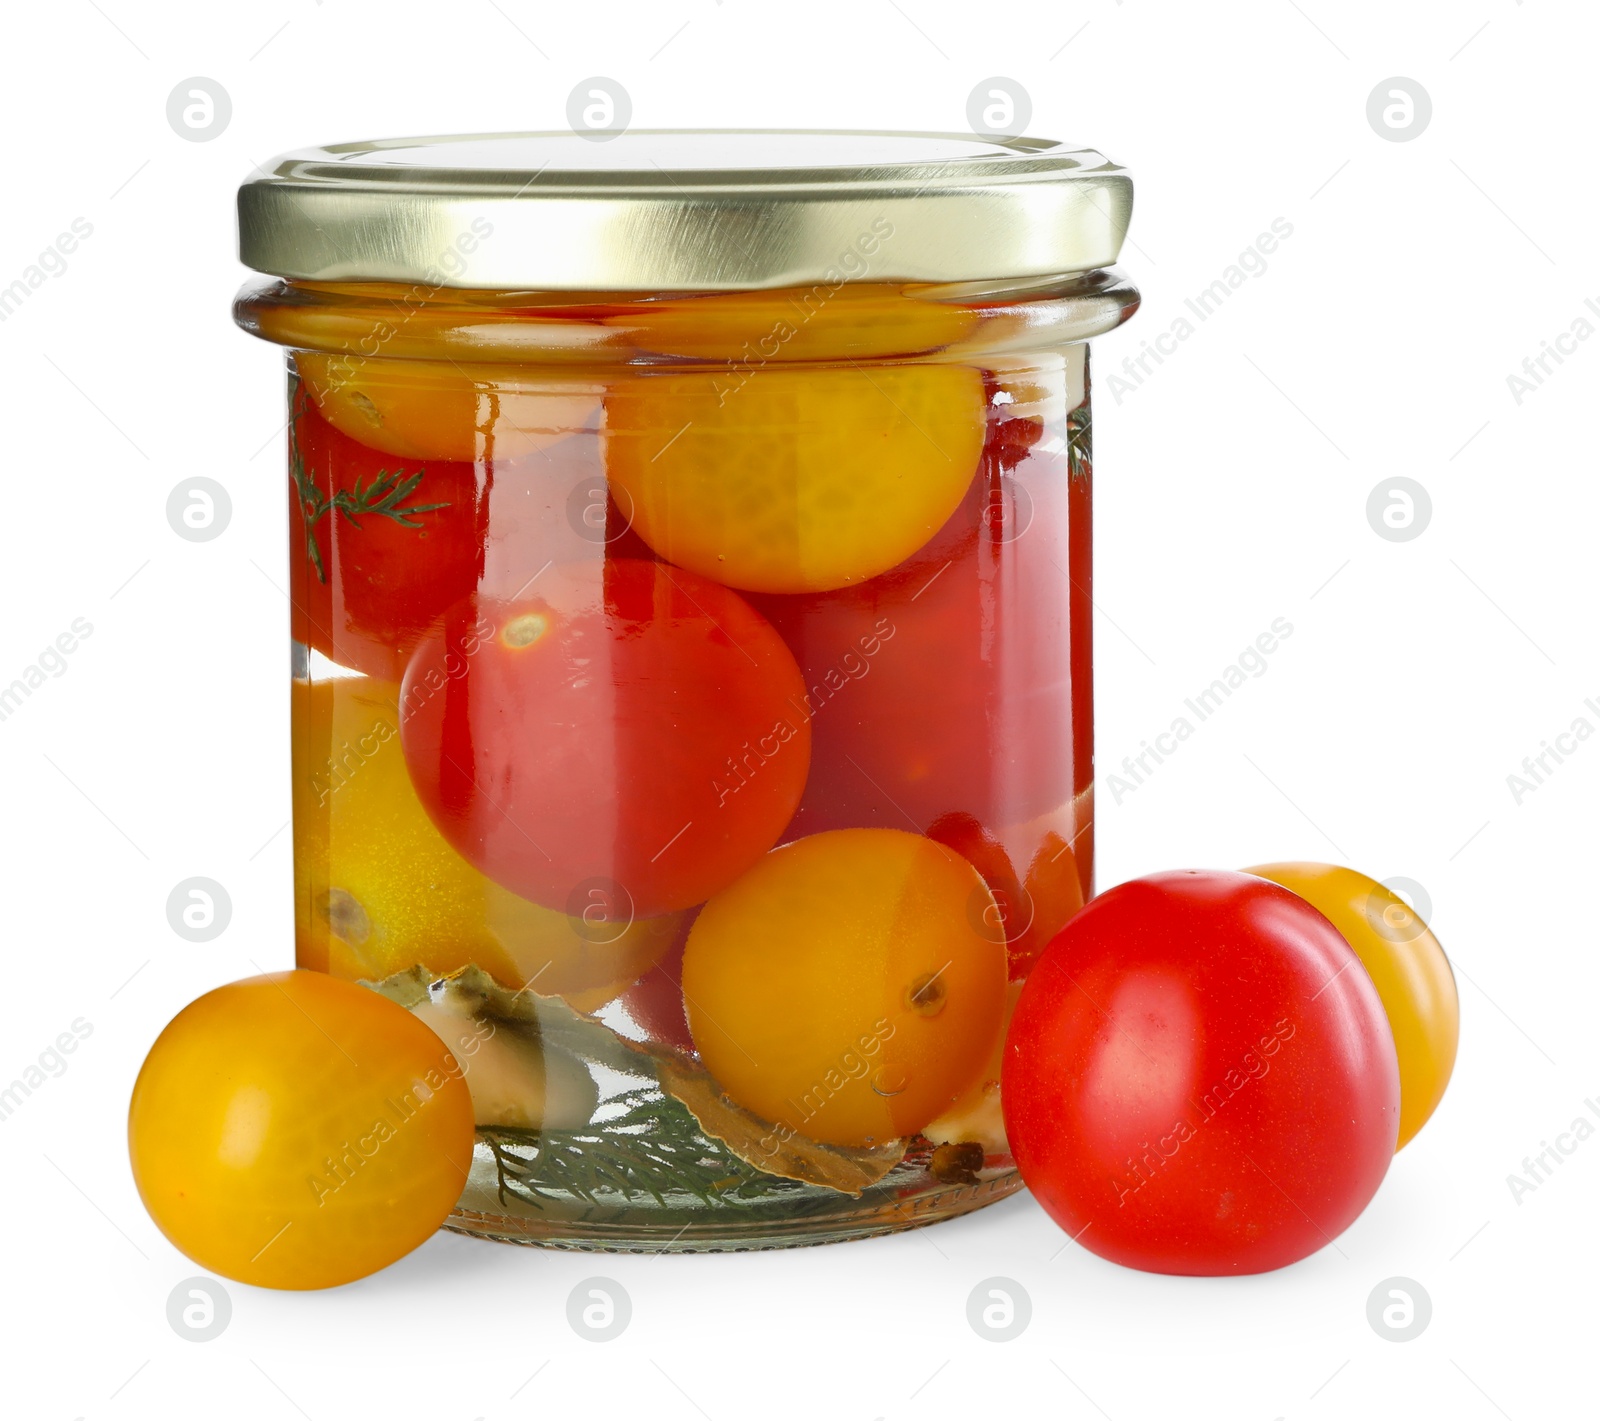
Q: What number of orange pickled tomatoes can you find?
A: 4